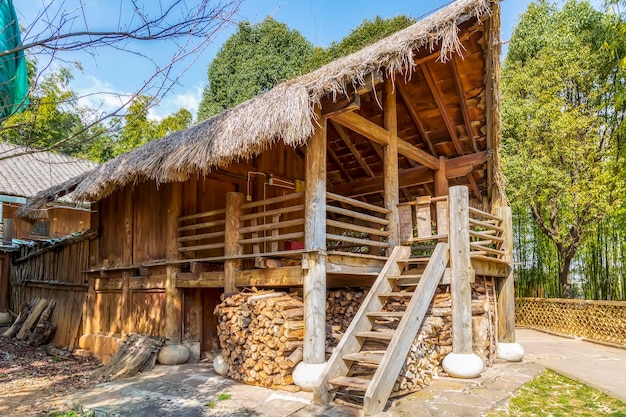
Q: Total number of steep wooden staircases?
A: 1